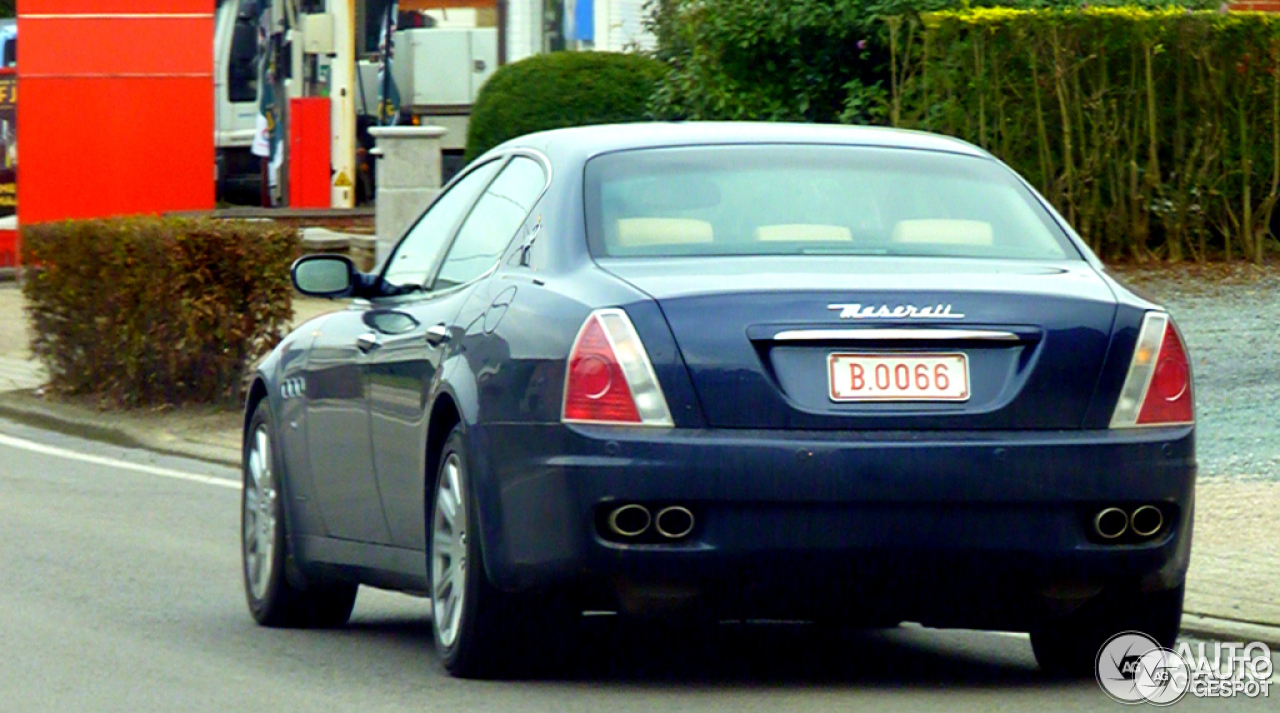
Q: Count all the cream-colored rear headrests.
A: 3